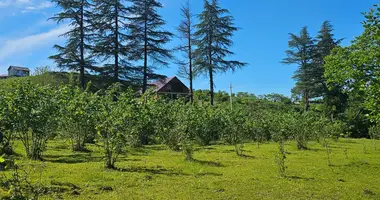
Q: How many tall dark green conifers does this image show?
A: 7